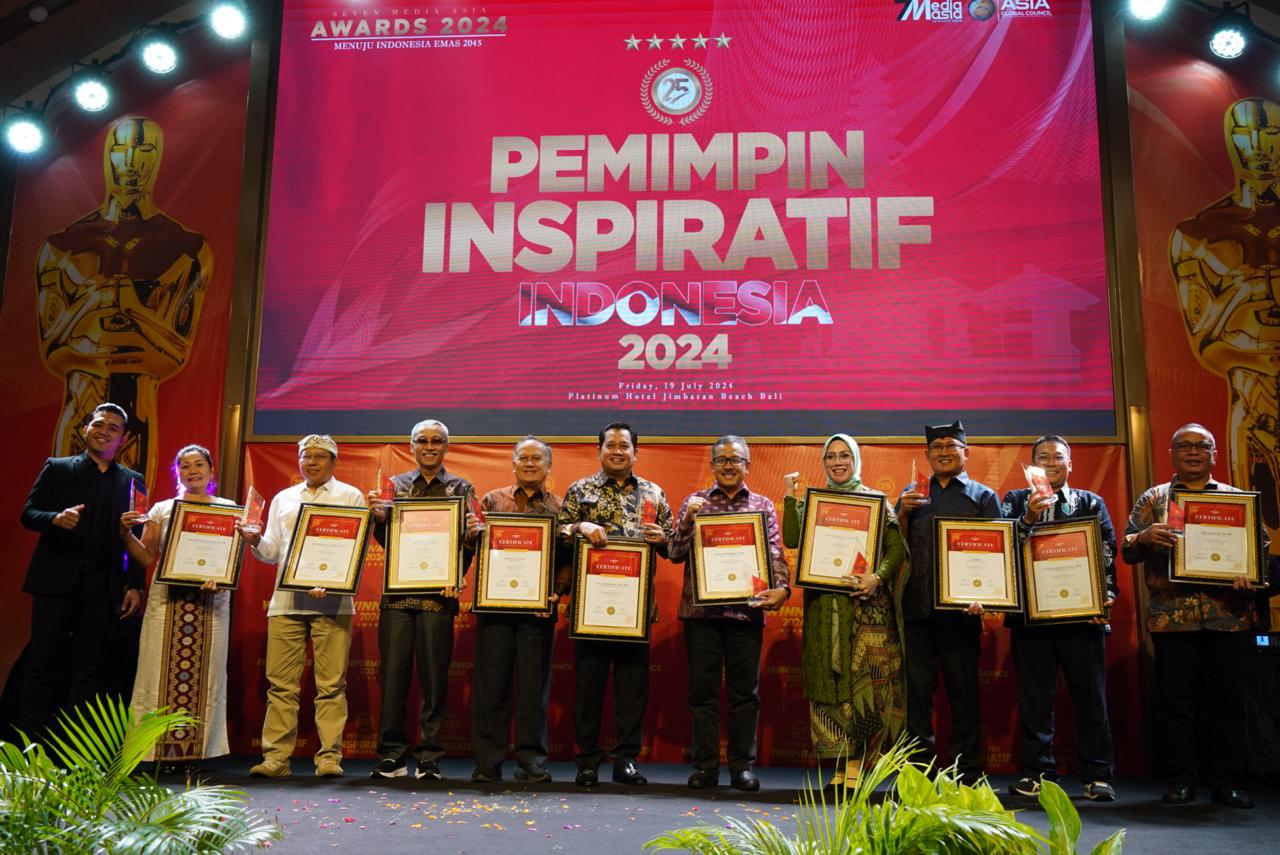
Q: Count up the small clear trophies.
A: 10